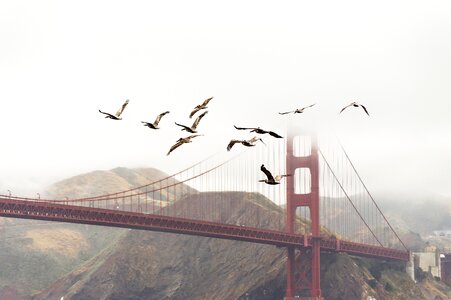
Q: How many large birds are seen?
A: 10